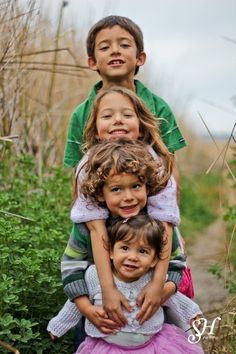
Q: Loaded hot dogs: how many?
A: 0